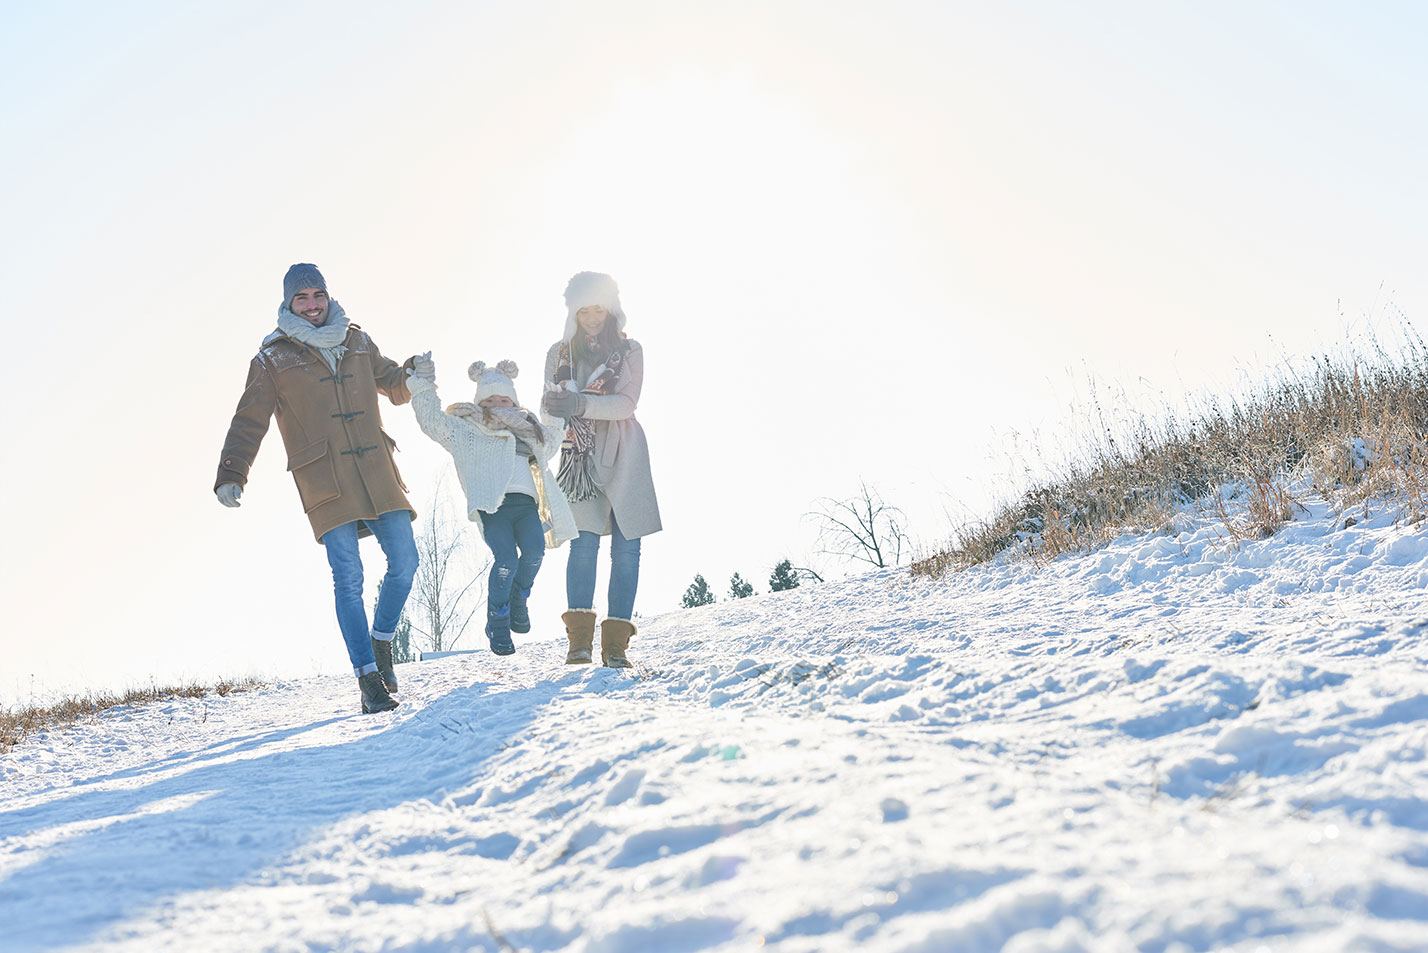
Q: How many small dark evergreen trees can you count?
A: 3